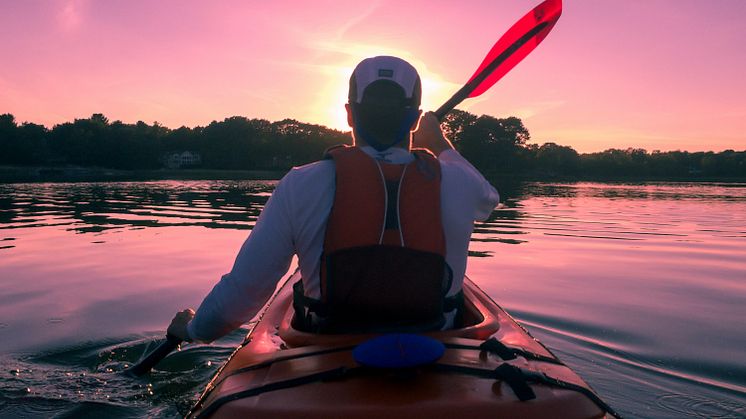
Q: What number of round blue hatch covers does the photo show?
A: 1